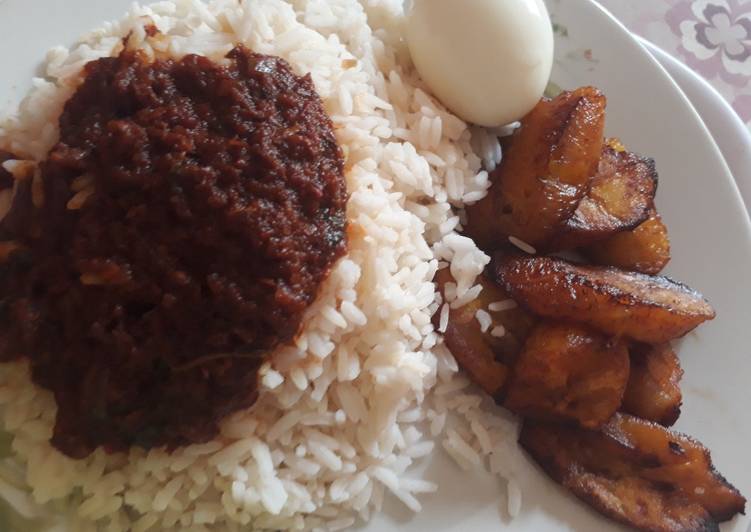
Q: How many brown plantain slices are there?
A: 8